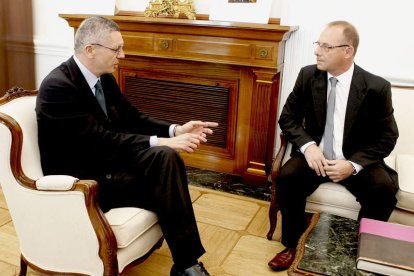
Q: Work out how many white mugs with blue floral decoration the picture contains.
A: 0